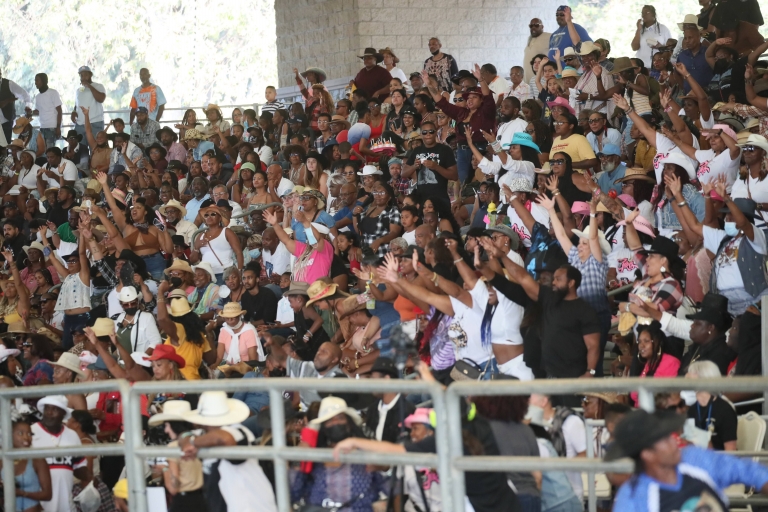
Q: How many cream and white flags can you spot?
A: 0